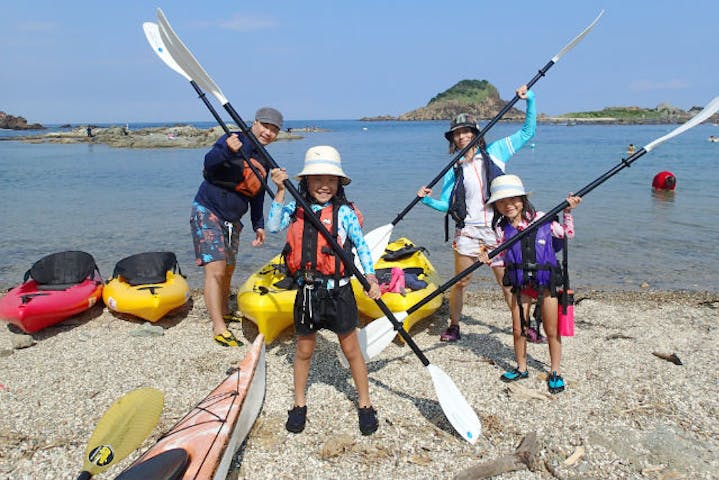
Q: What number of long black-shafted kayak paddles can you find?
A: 4